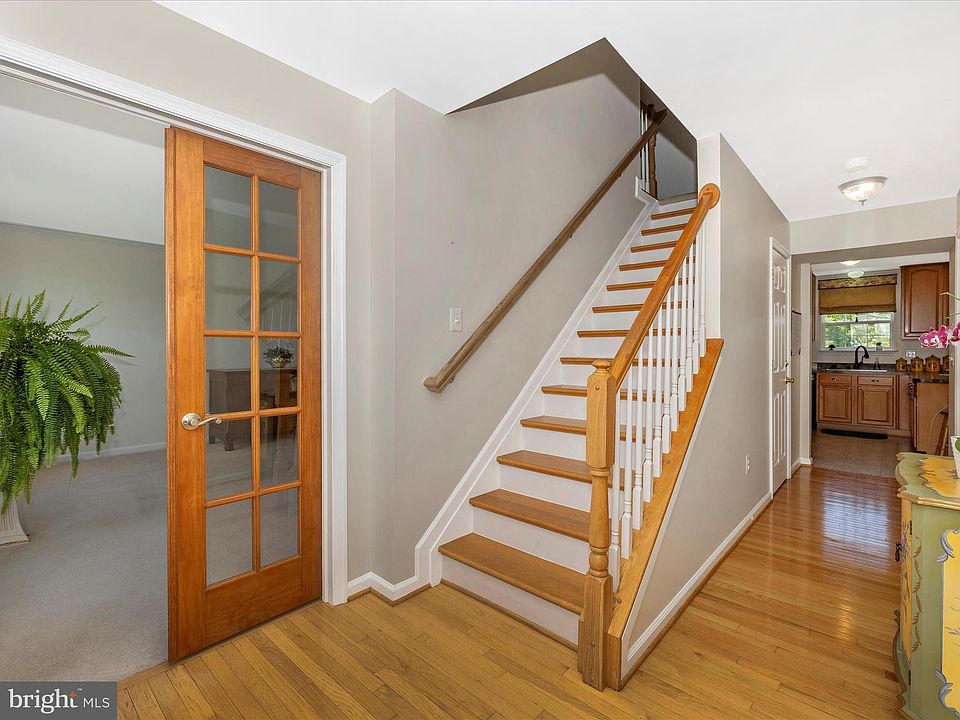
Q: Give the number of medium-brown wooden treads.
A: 13